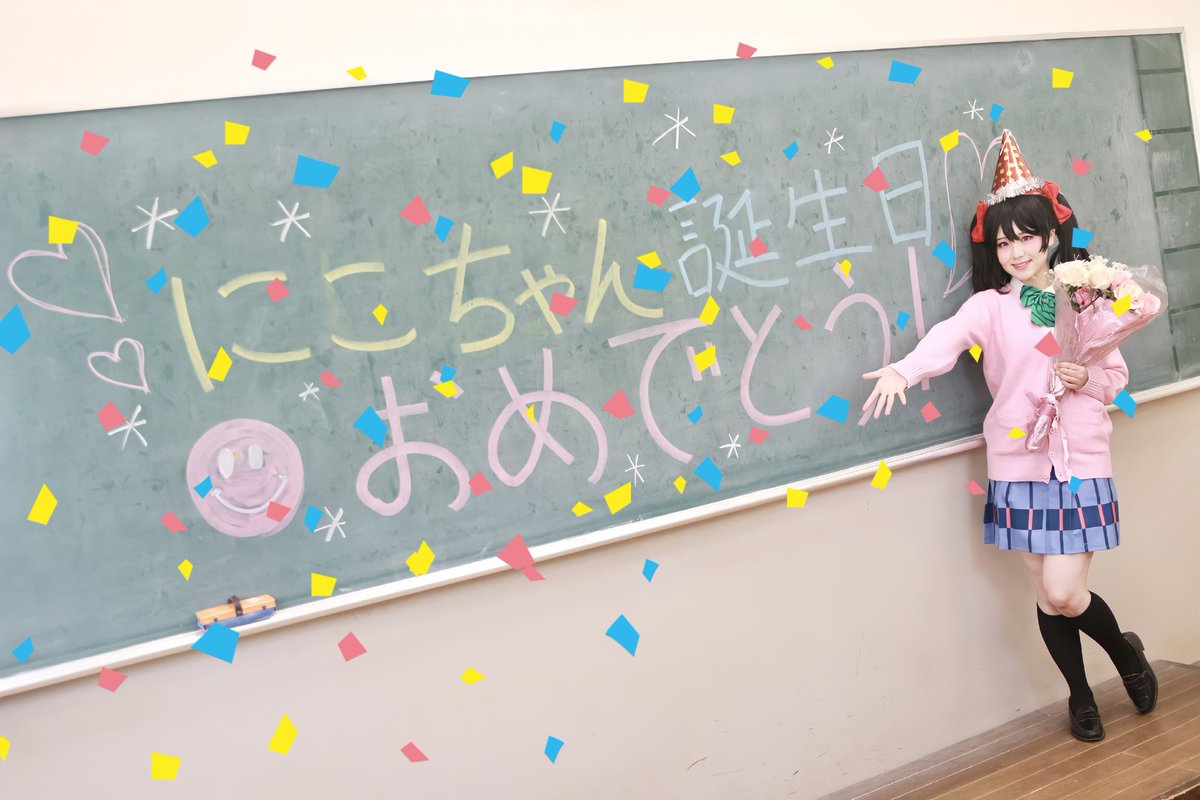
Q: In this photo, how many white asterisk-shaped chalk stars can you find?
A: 11